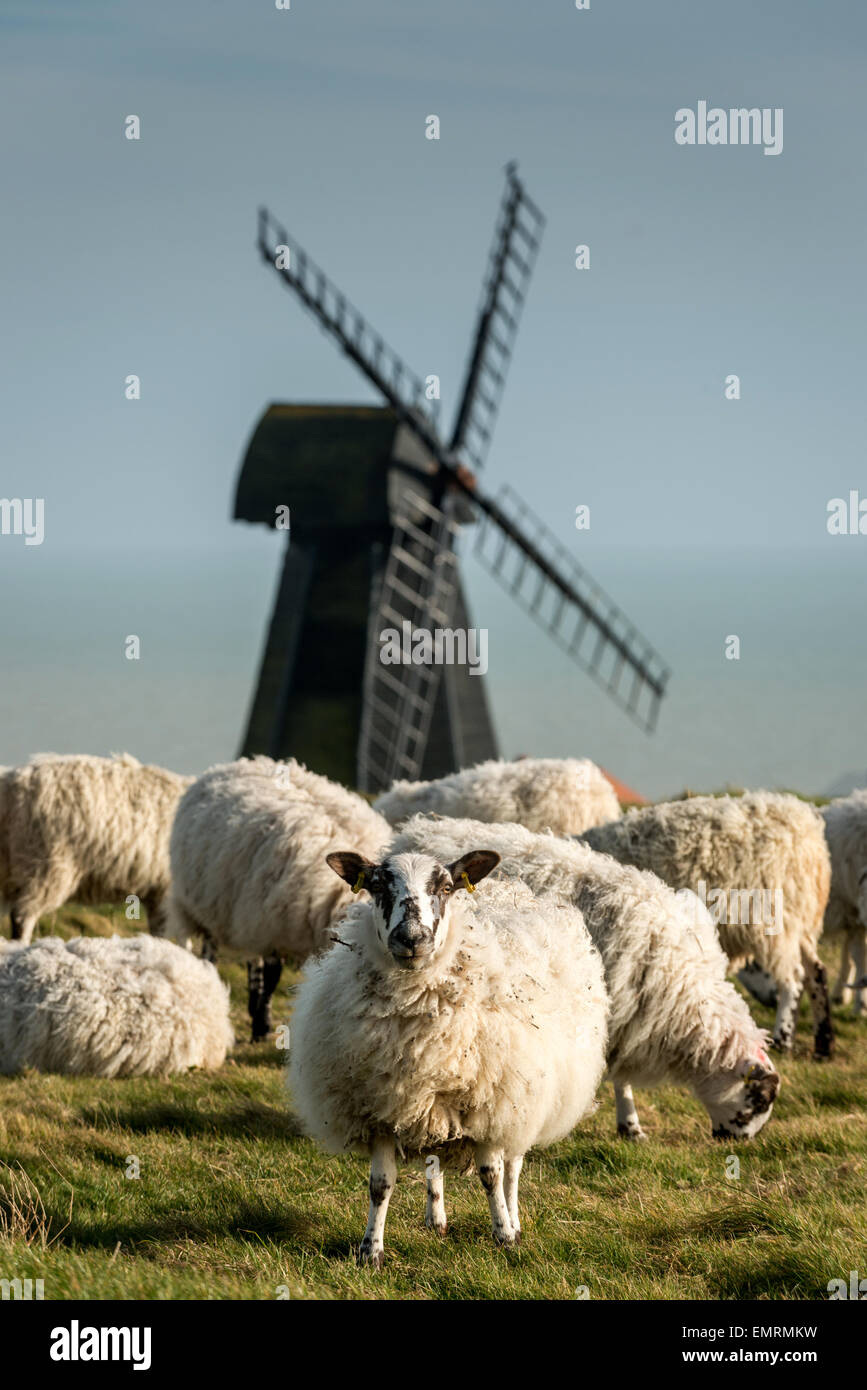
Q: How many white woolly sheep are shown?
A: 8